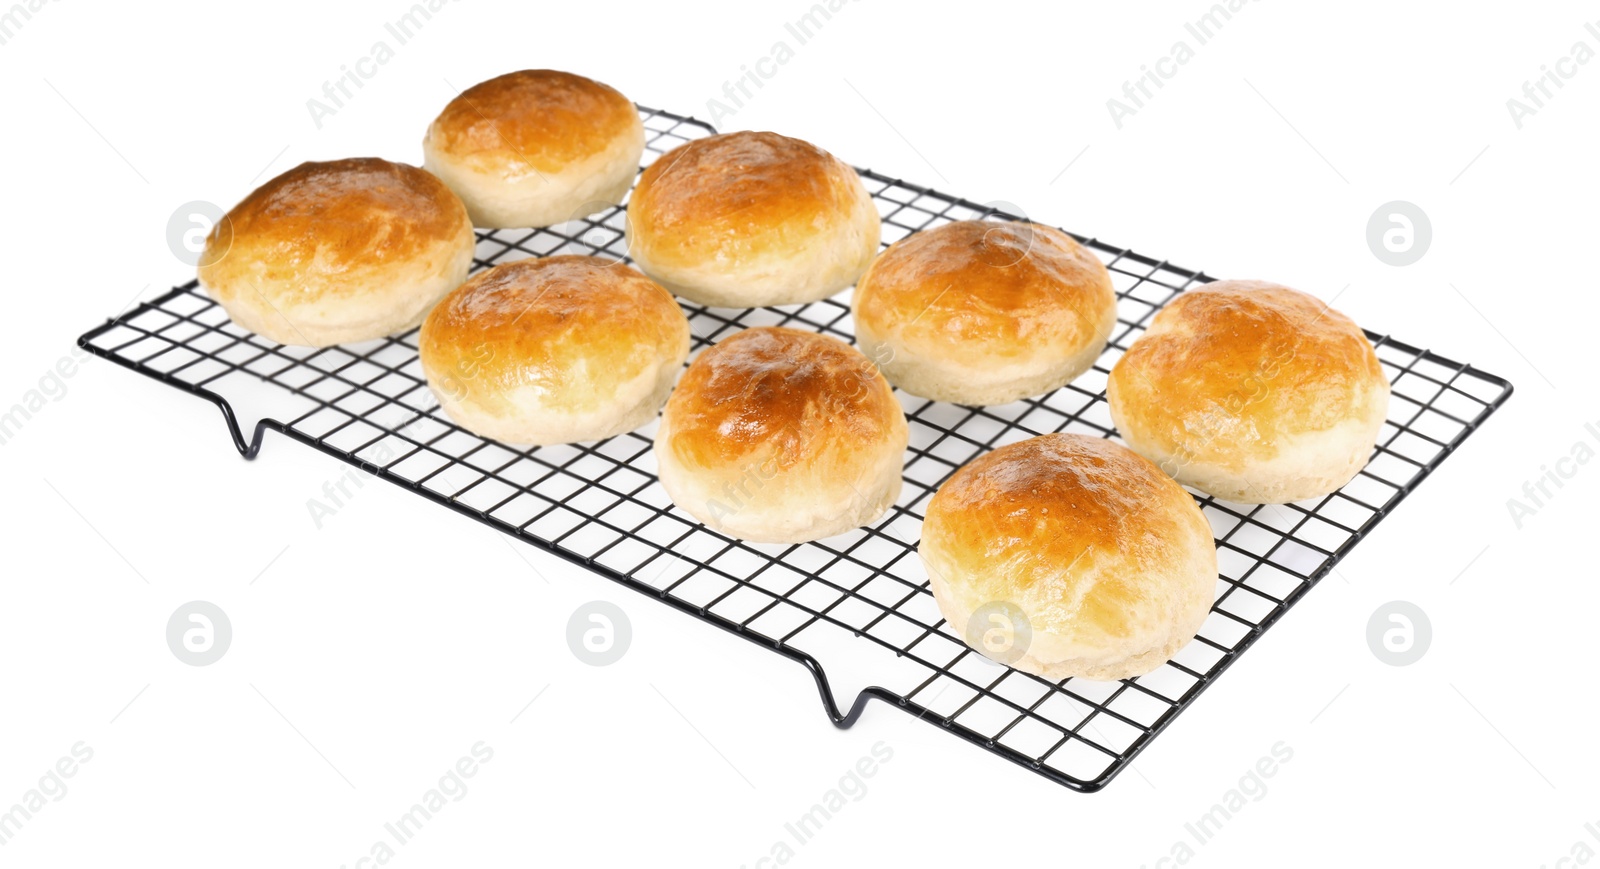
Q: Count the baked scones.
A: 8